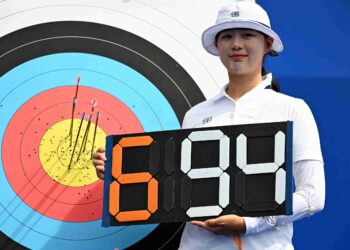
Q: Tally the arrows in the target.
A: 6